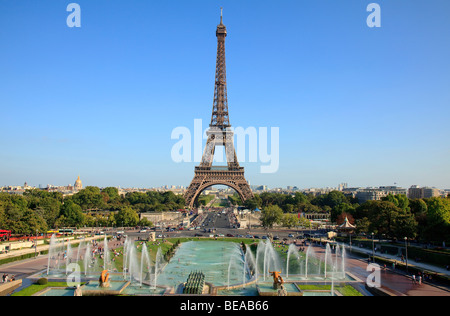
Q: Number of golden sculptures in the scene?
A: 2